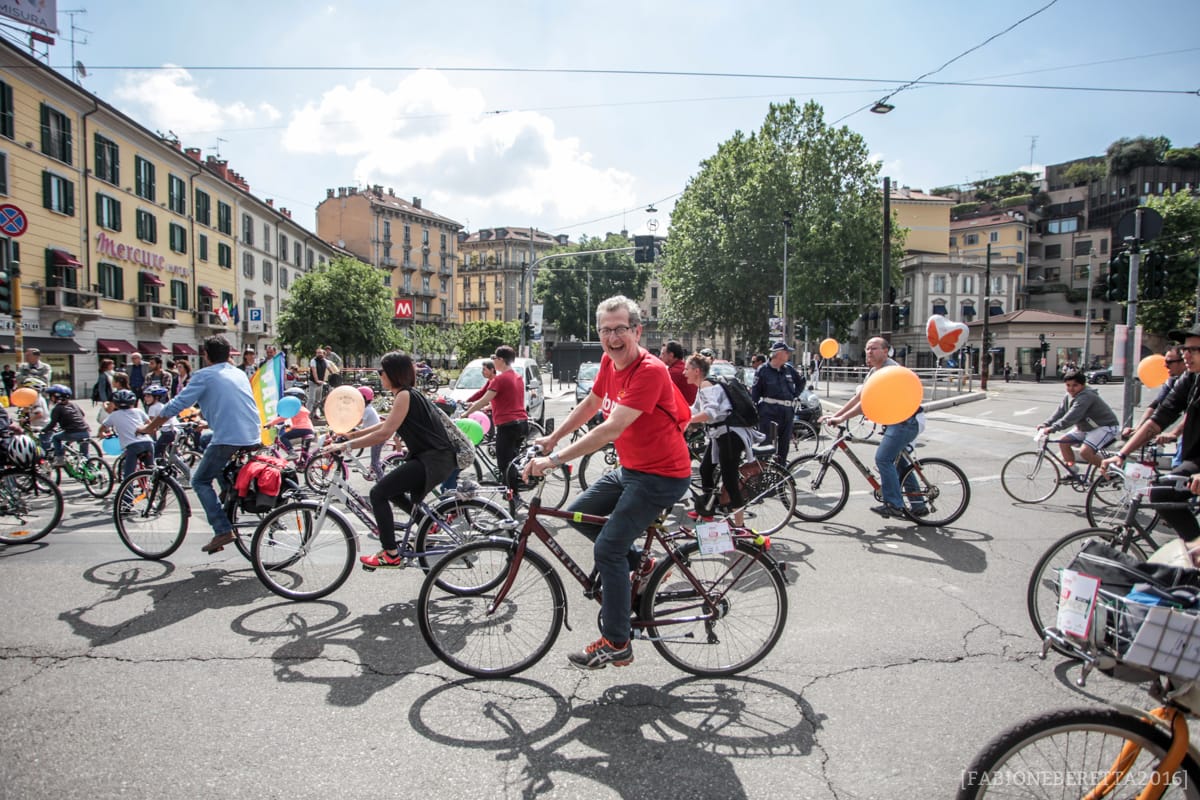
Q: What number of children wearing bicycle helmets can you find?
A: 6